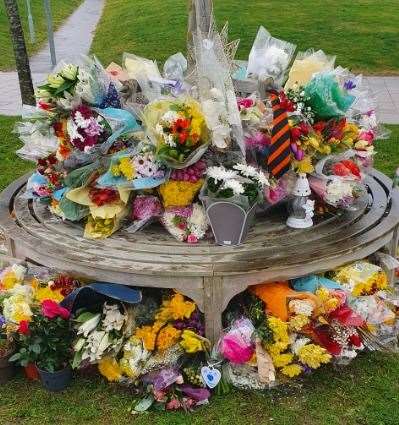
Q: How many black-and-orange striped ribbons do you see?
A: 1